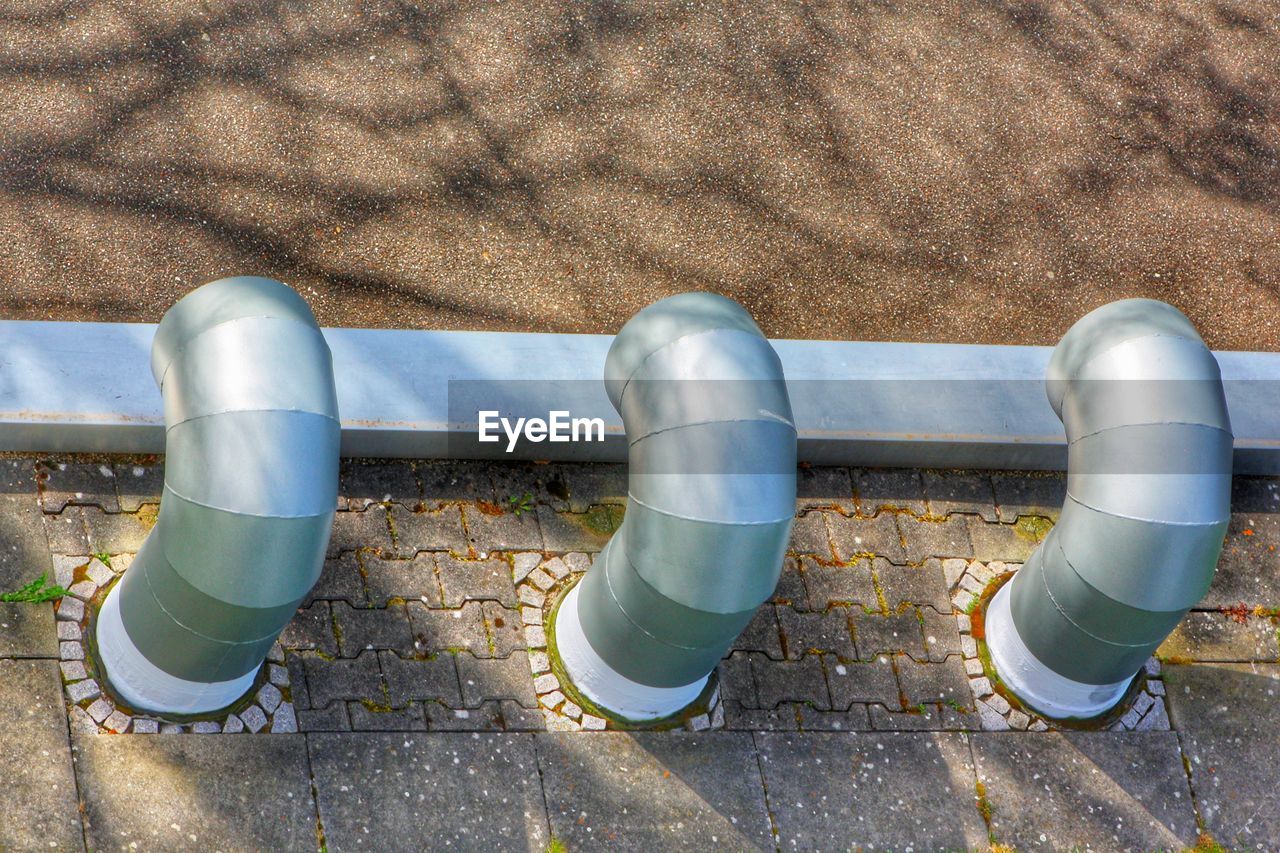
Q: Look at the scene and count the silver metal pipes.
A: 3